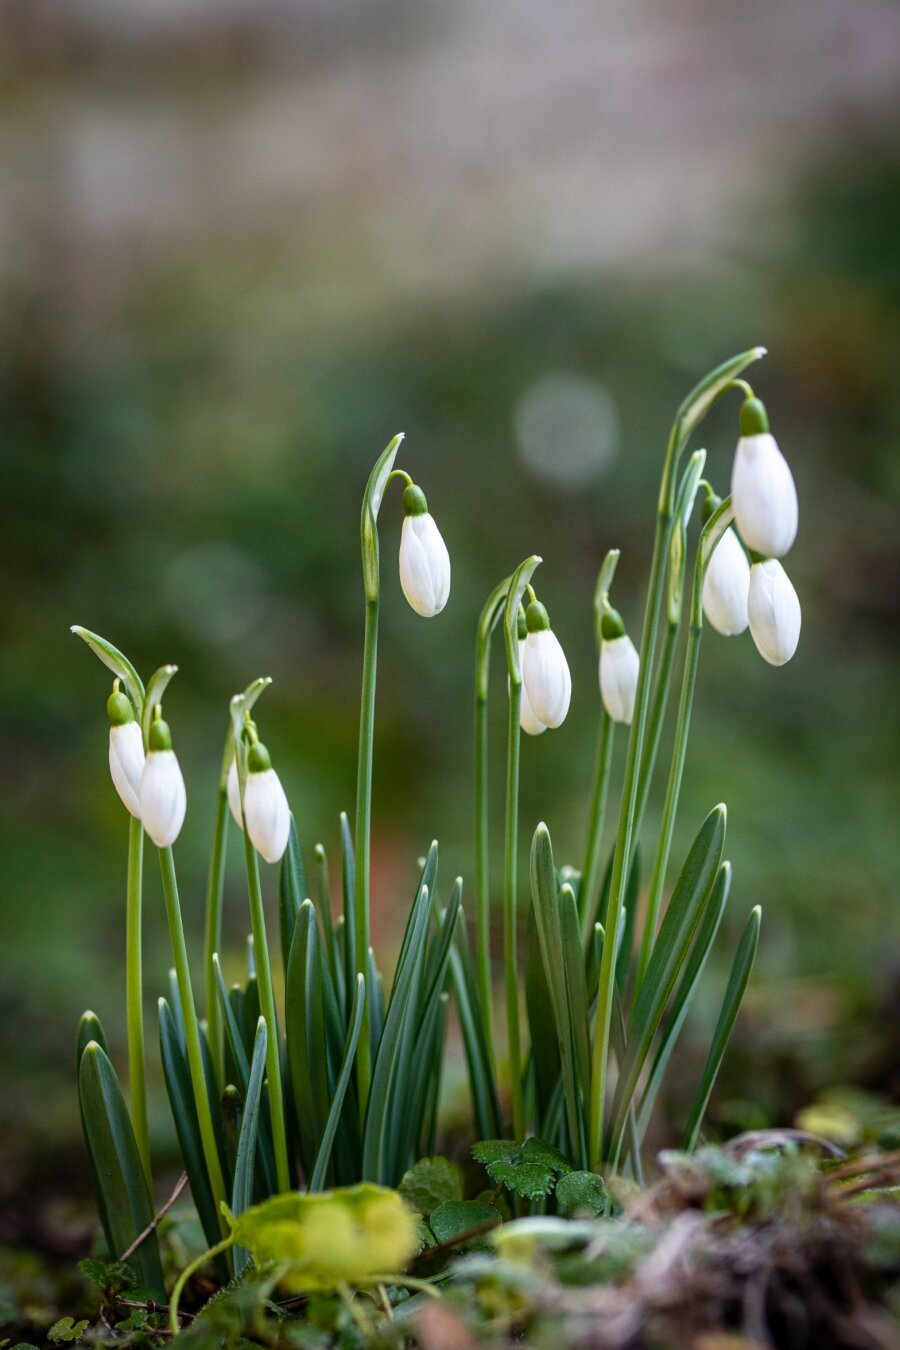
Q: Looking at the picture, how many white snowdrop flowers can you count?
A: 11